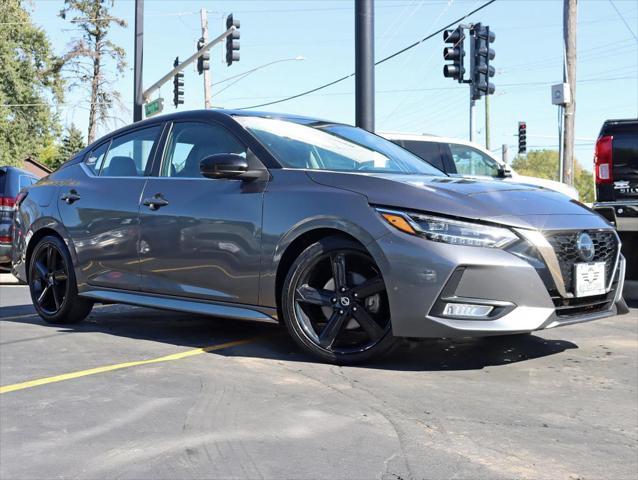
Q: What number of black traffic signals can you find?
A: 6